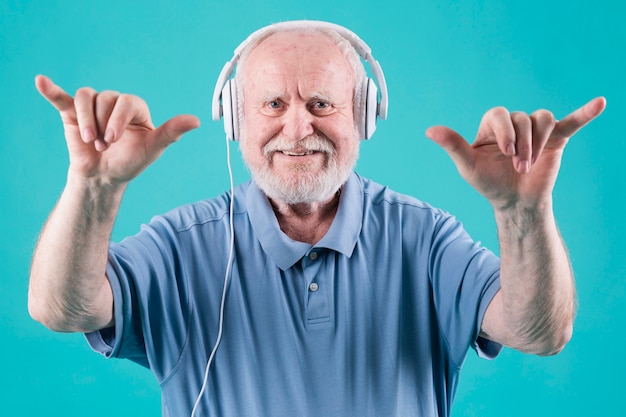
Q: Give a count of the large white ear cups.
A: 2